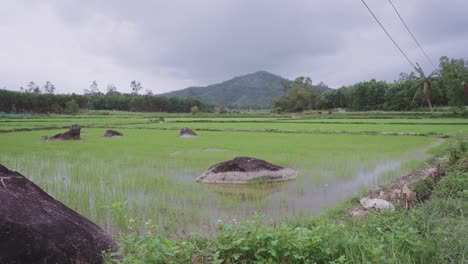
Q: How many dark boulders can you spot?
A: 5